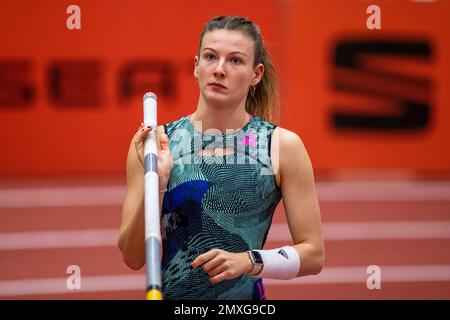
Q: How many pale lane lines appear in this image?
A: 3